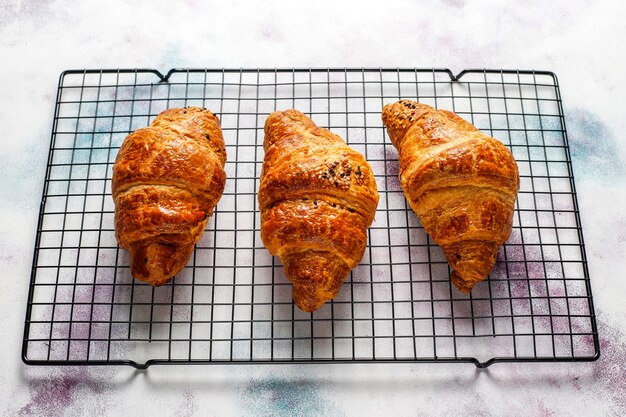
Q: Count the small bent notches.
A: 4